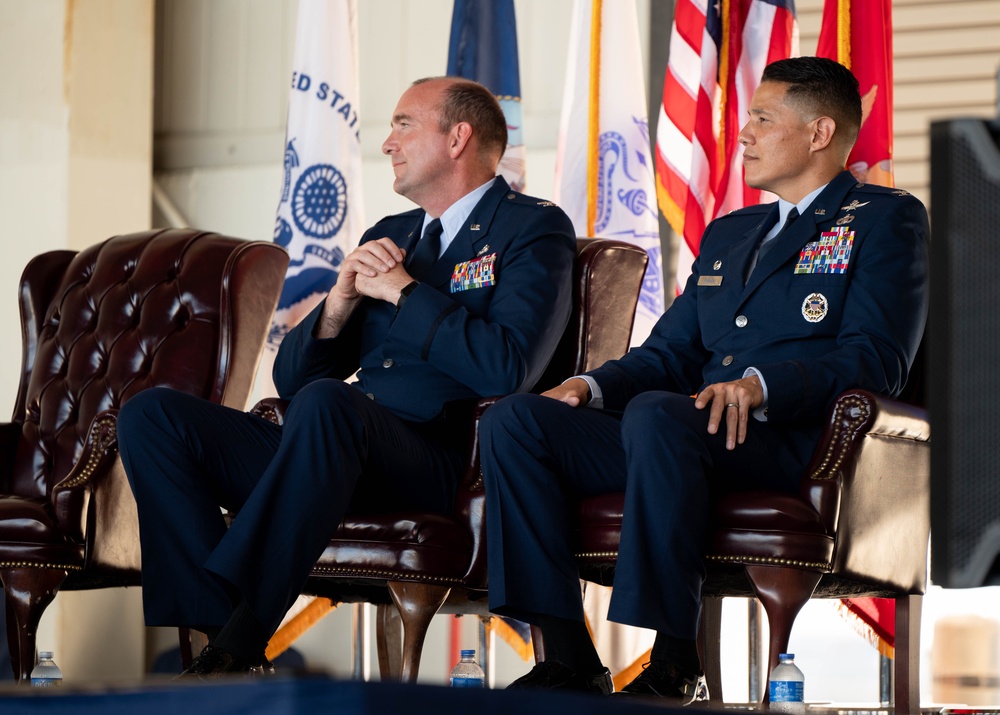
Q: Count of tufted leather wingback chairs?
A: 3